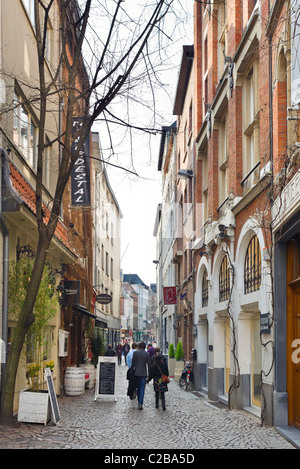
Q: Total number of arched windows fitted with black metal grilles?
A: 3